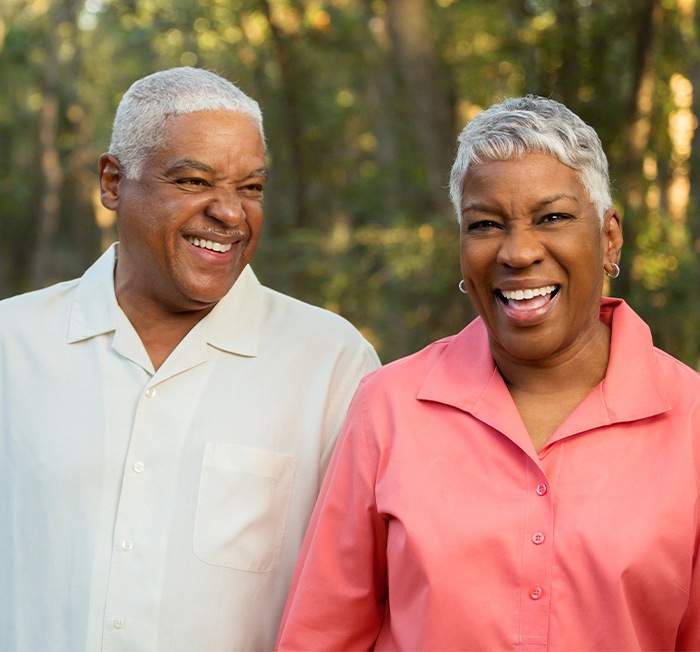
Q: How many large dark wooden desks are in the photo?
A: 0